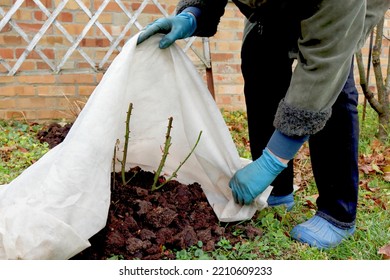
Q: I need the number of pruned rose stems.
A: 4